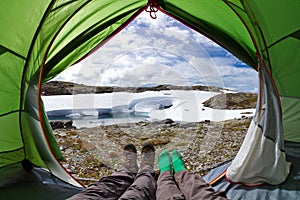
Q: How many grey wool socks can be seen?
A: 2